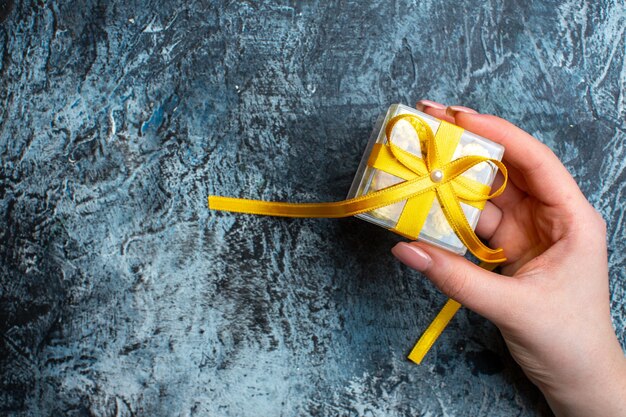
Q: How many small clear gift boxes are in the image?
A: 1